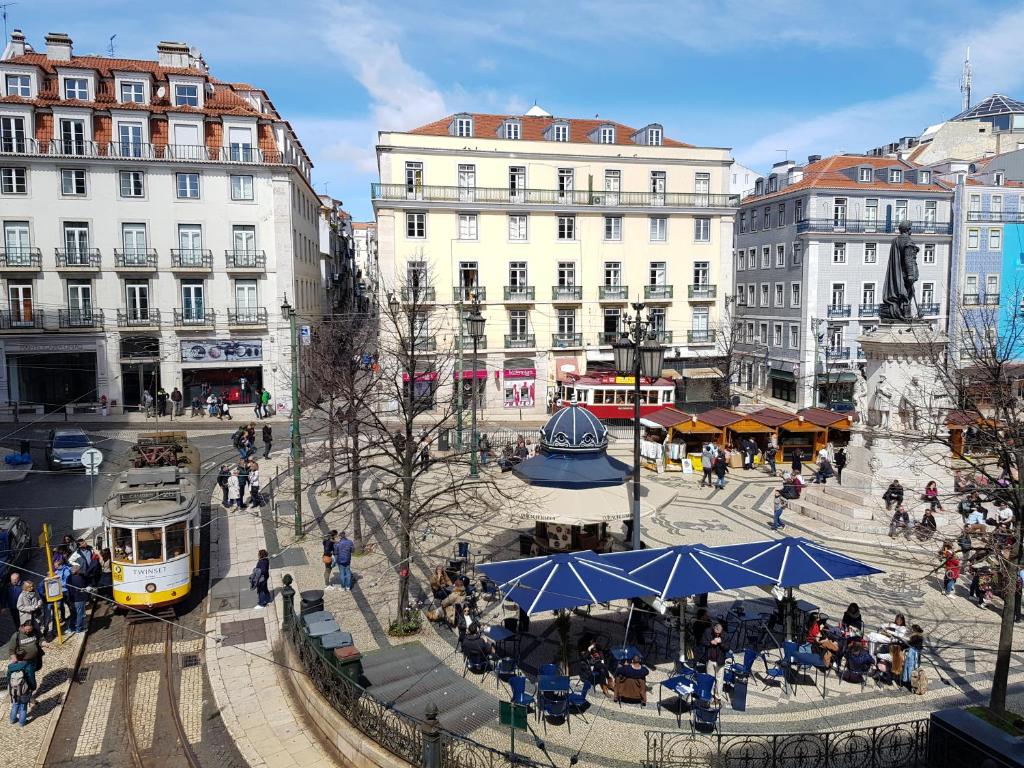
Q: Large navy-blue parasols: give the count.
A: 3